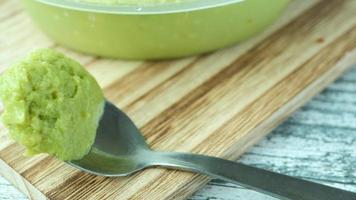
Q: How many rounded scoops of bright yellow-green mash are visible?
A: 1